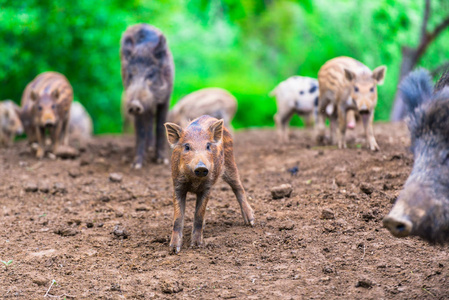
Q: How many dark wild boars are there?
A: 2